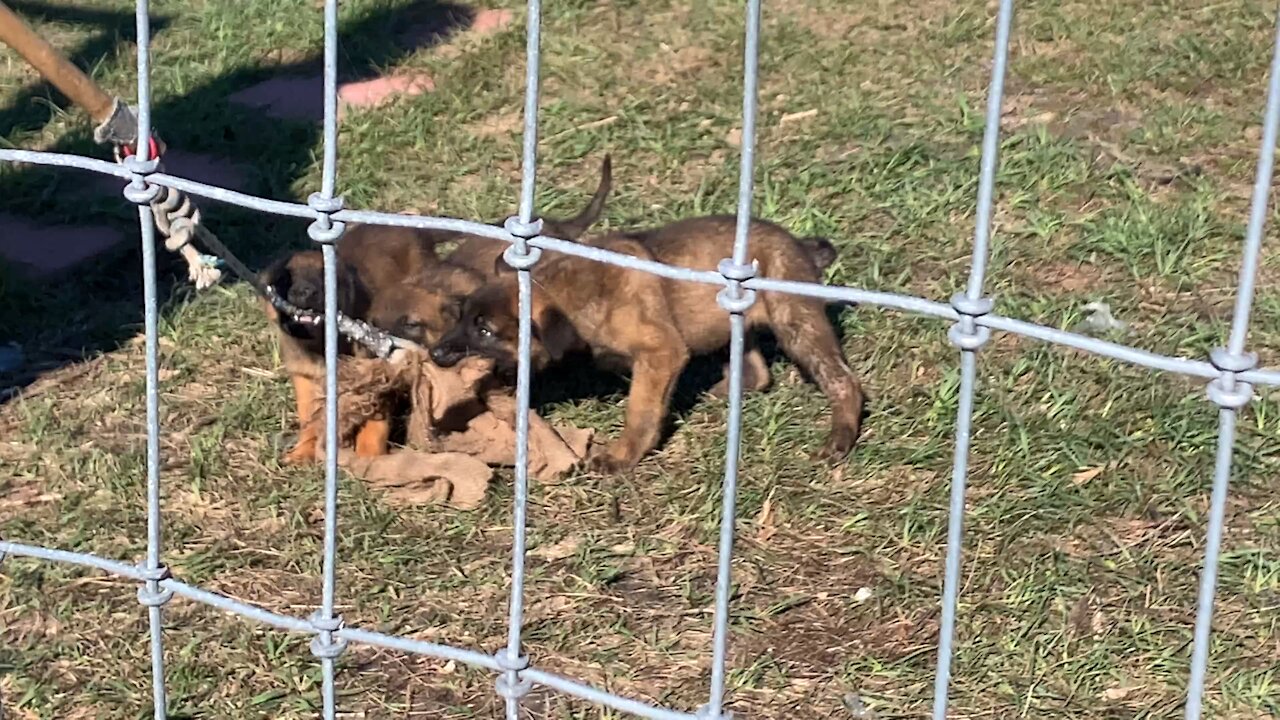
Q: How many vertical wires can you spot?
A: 6